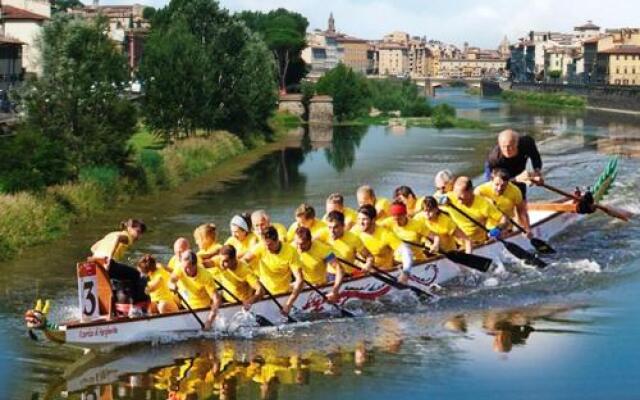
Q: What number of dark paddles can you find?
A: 9